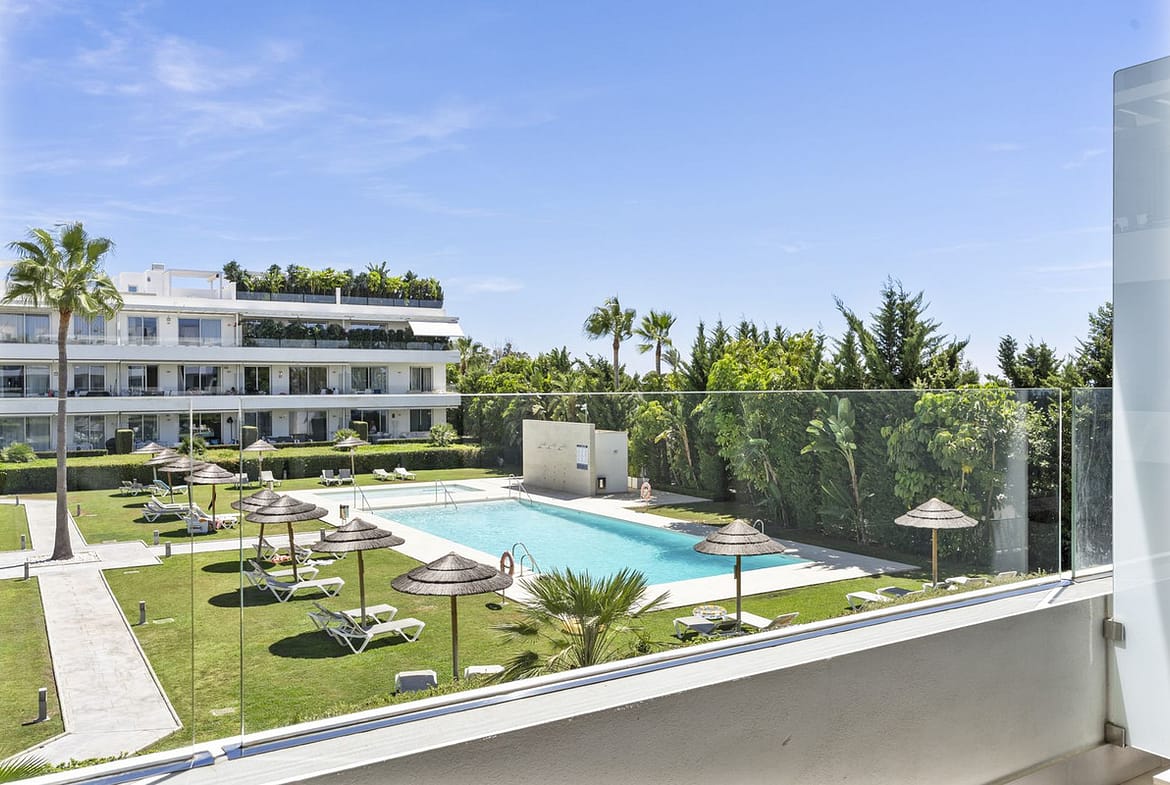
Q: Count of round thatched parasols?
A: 12